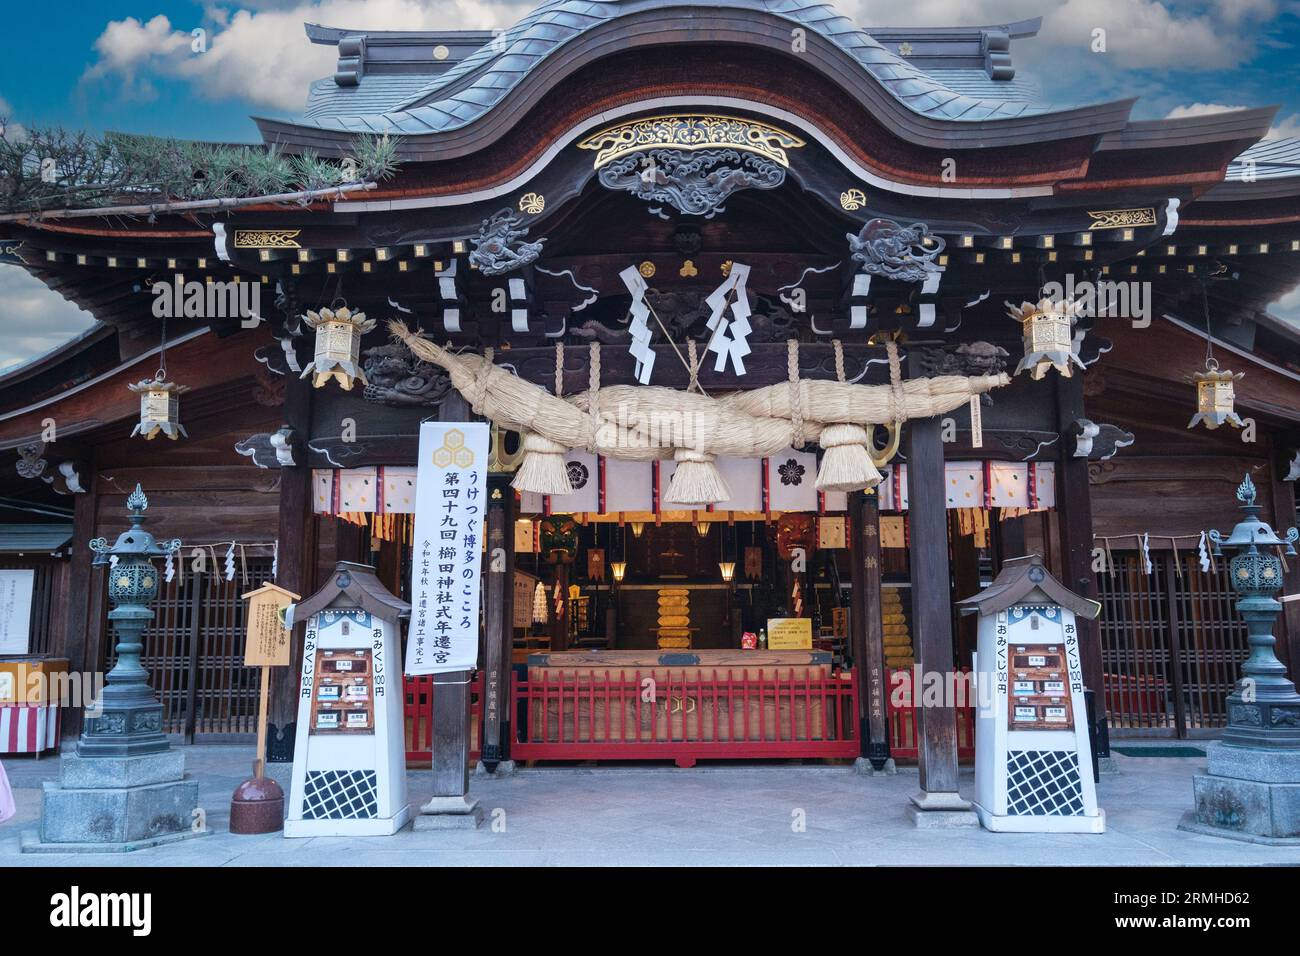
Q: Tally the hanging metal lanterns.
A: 4